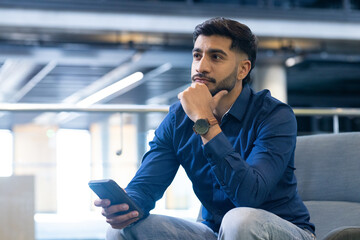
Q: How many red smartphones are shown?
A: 0